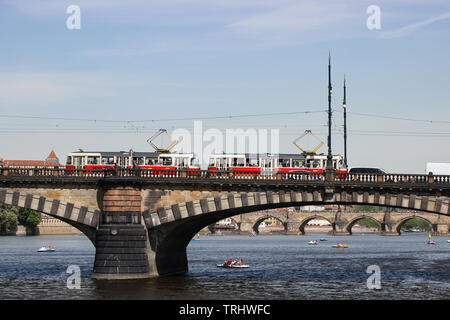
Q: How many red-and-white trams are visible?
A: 2